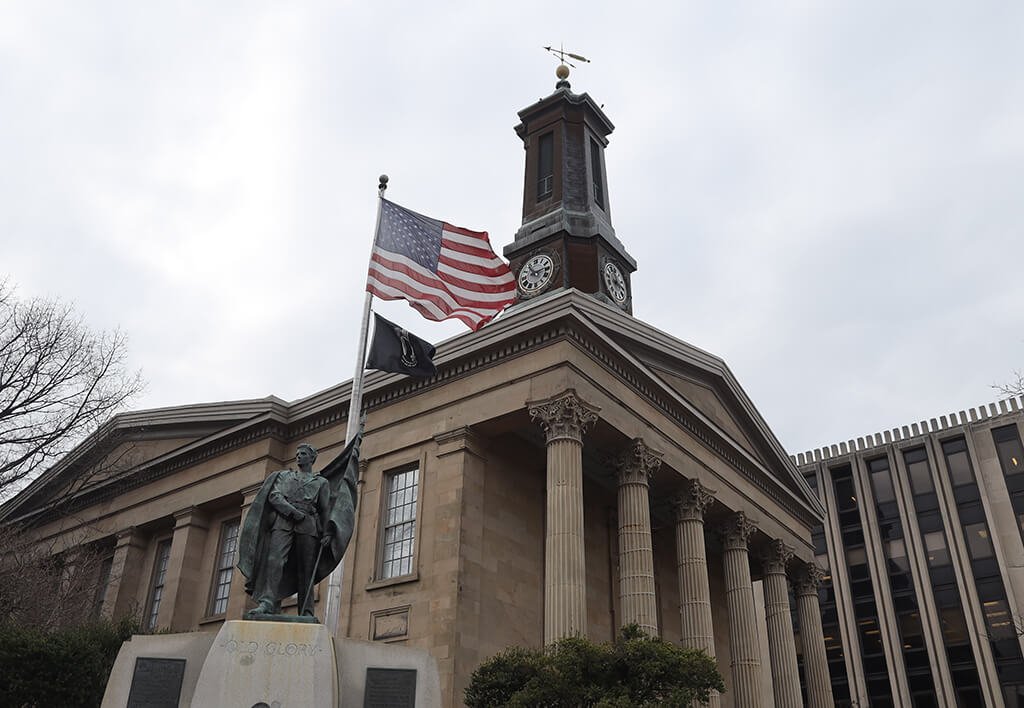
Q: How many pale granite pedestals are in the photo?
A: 1